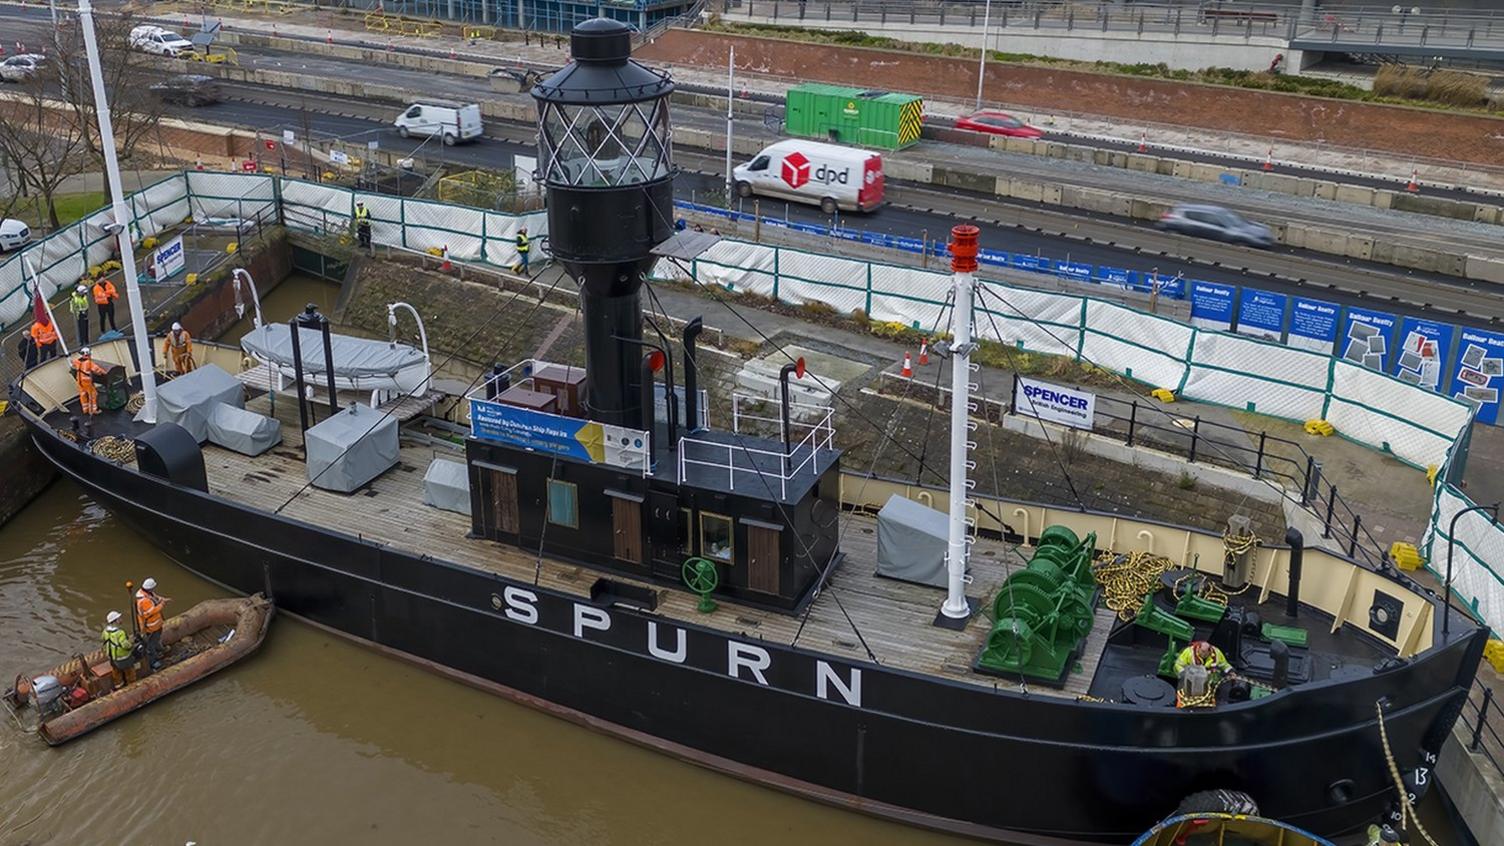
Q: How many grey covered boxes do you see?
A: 5